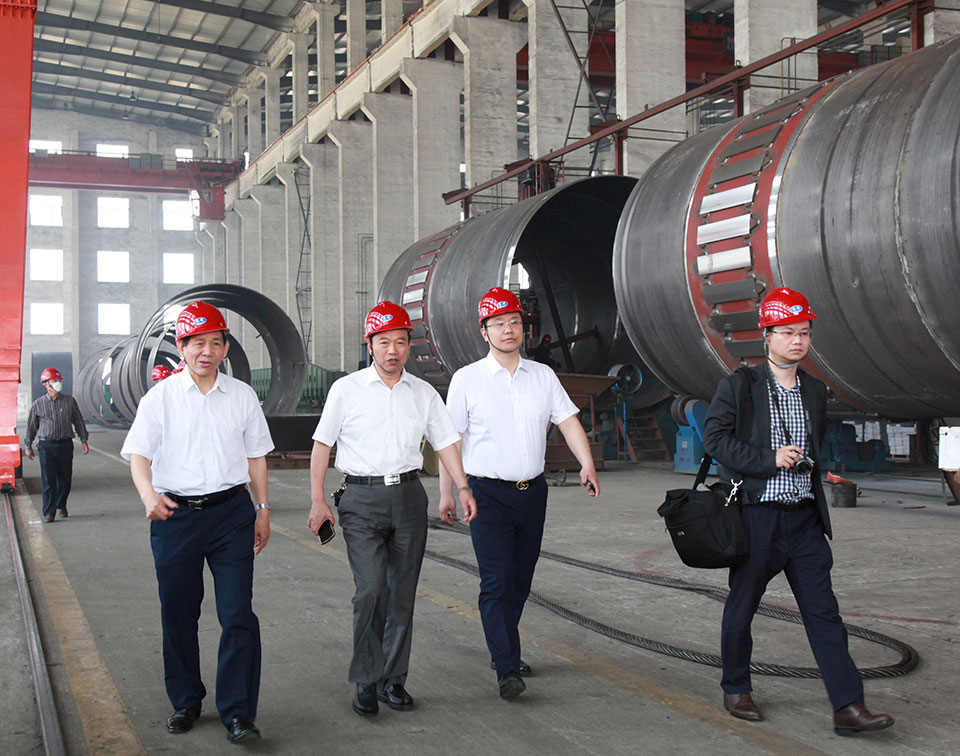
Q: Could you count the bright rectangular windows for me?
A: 11